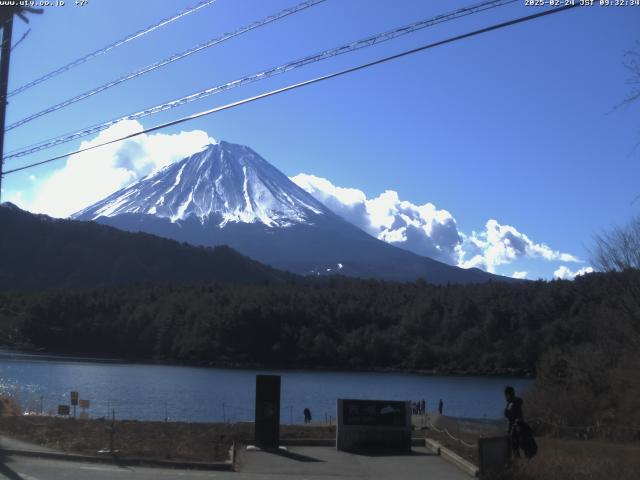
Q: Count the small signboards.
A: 3